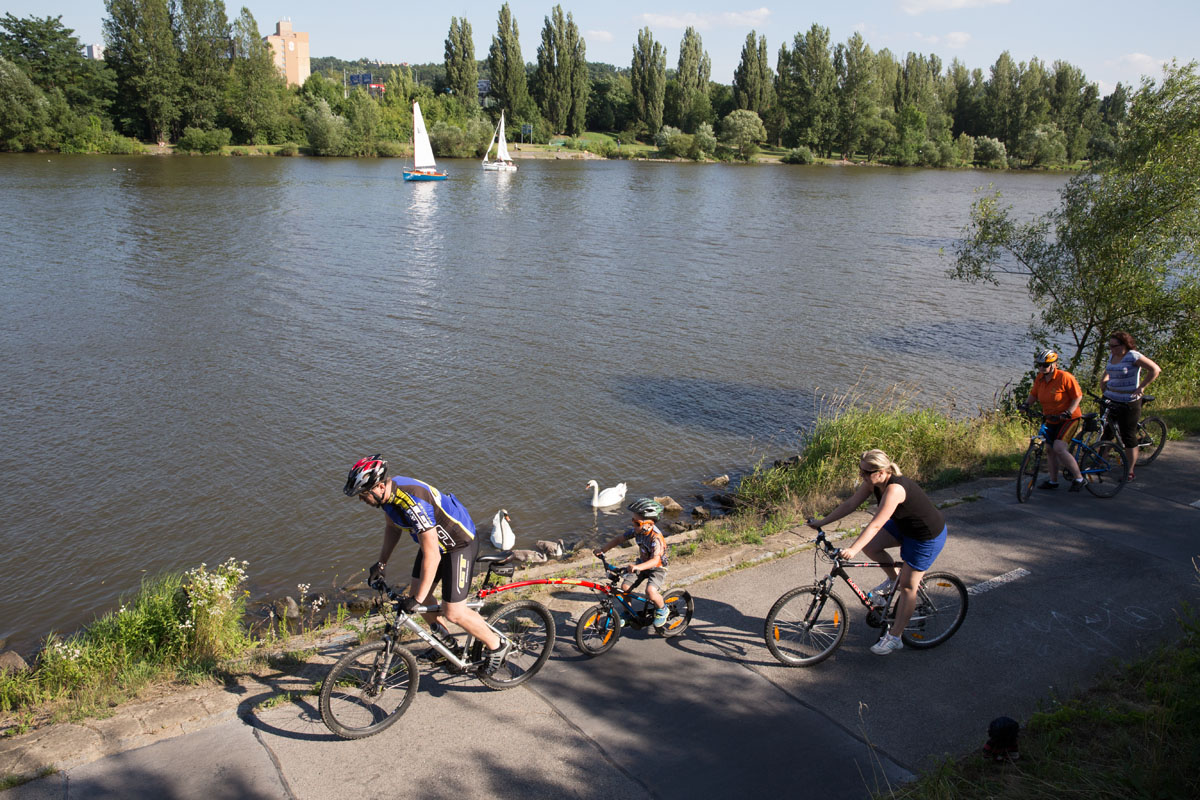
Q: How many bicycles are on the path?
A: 5